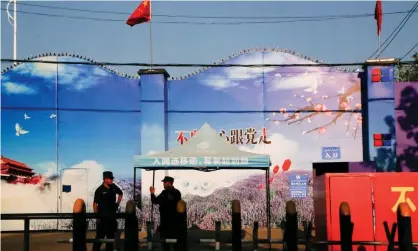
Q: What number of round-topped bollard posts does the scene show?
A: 7